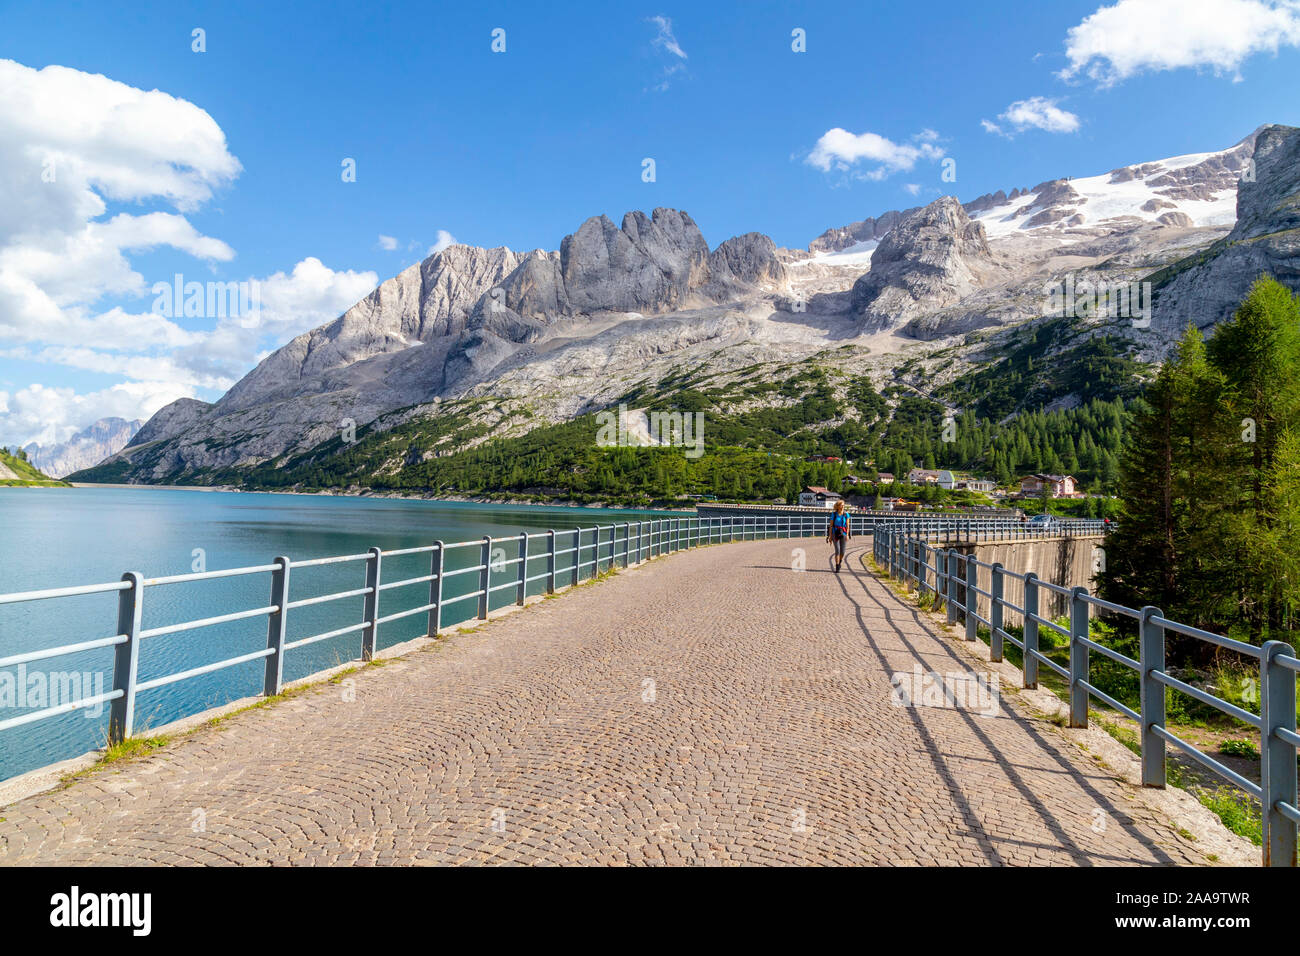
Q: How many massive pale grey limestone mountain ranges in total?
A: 1